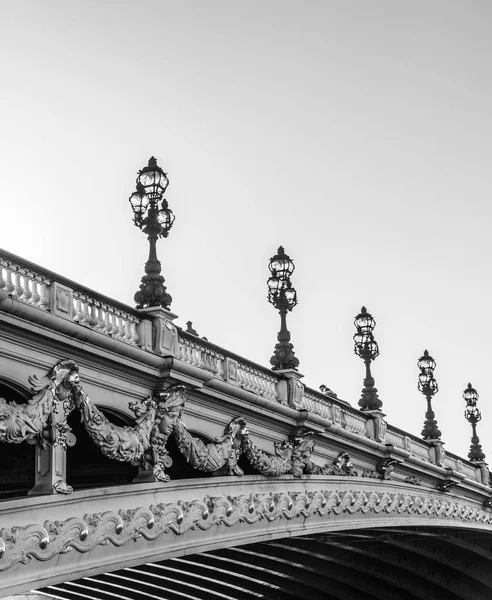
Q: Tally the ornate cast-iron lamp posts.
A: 5